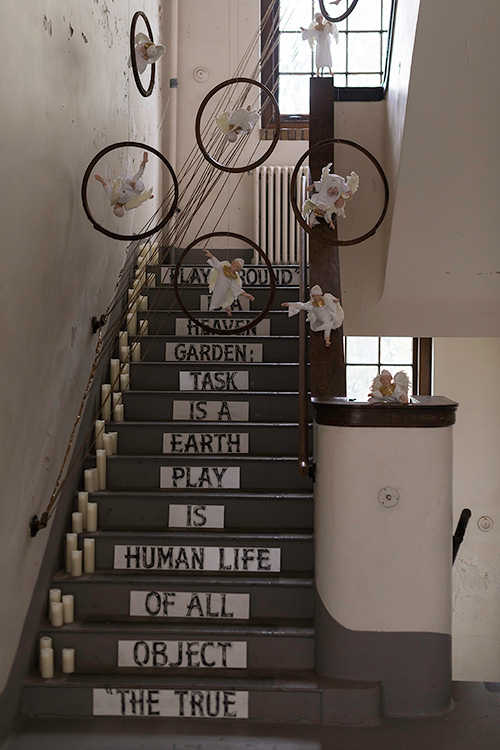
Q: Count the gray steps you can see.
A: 13